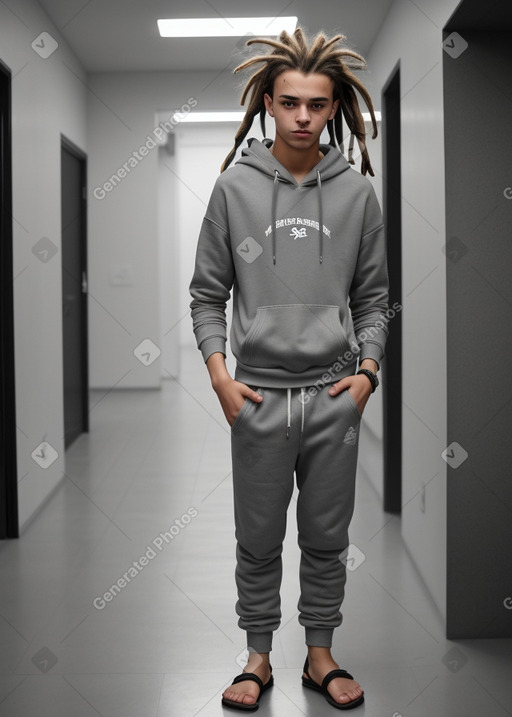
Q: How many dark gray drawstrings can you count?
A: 2